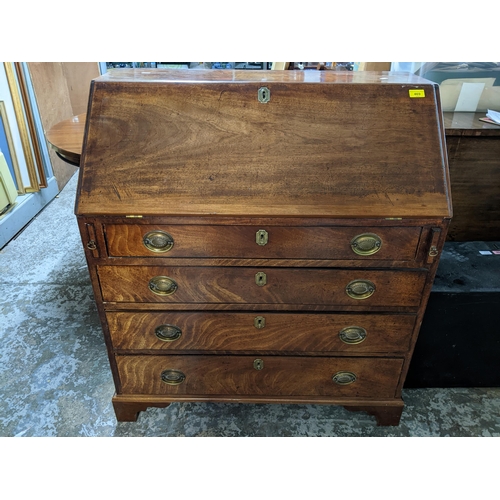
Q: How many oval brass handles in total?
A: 8